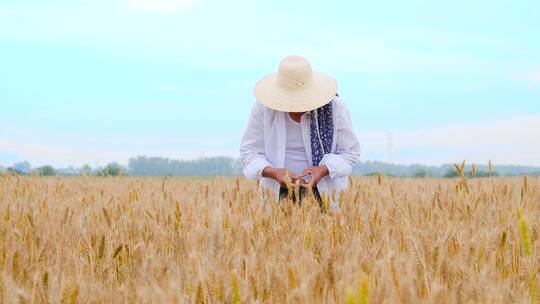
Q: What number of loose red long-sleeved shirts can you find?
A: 0